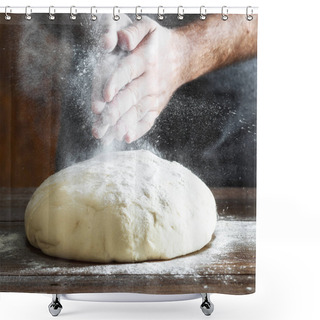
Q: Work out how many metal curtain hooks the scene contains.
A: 12